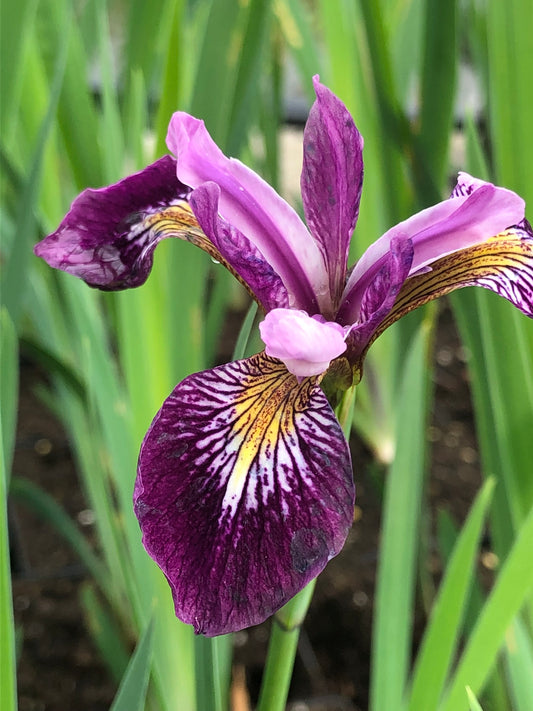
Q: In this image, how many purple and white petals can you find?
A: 3